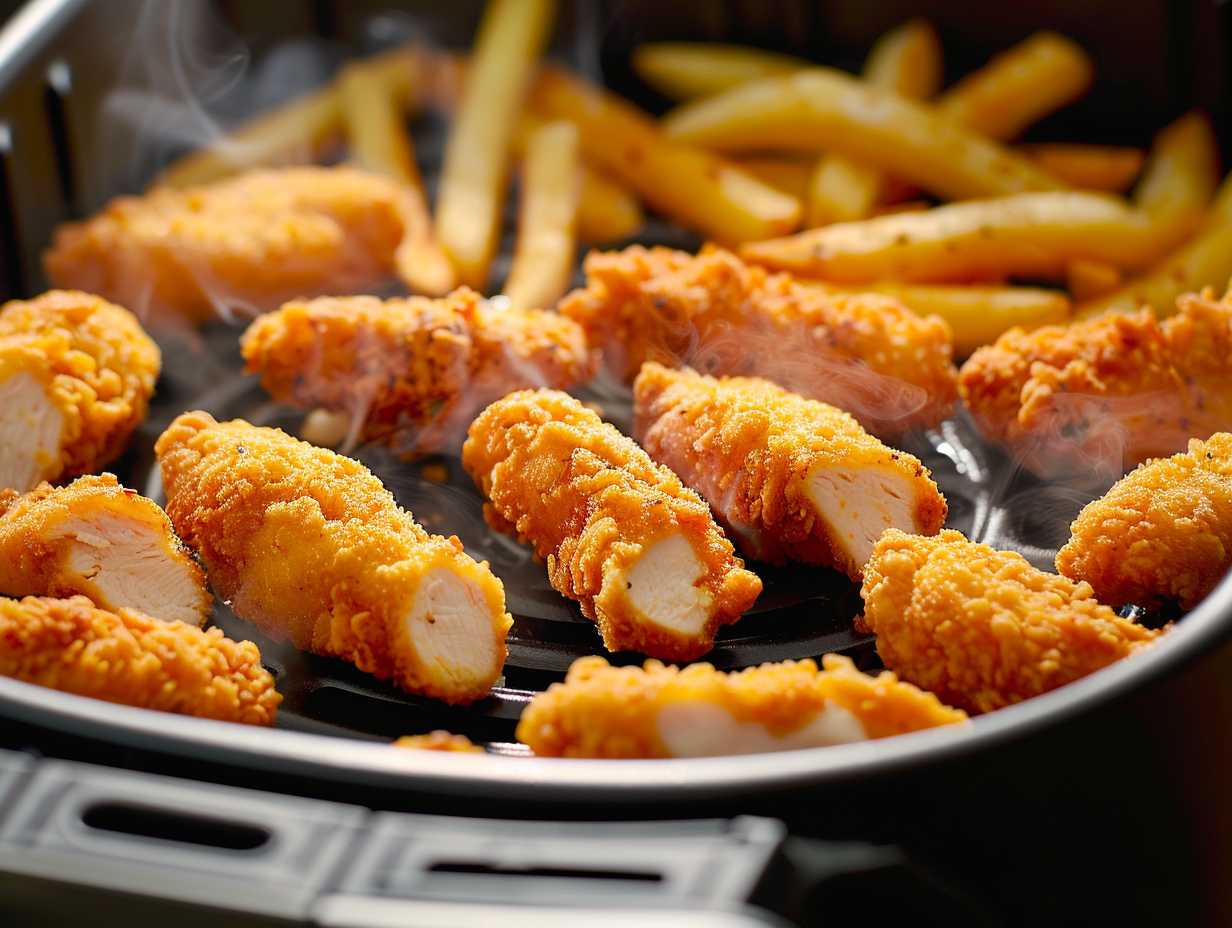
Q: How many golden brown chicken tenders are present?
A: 13